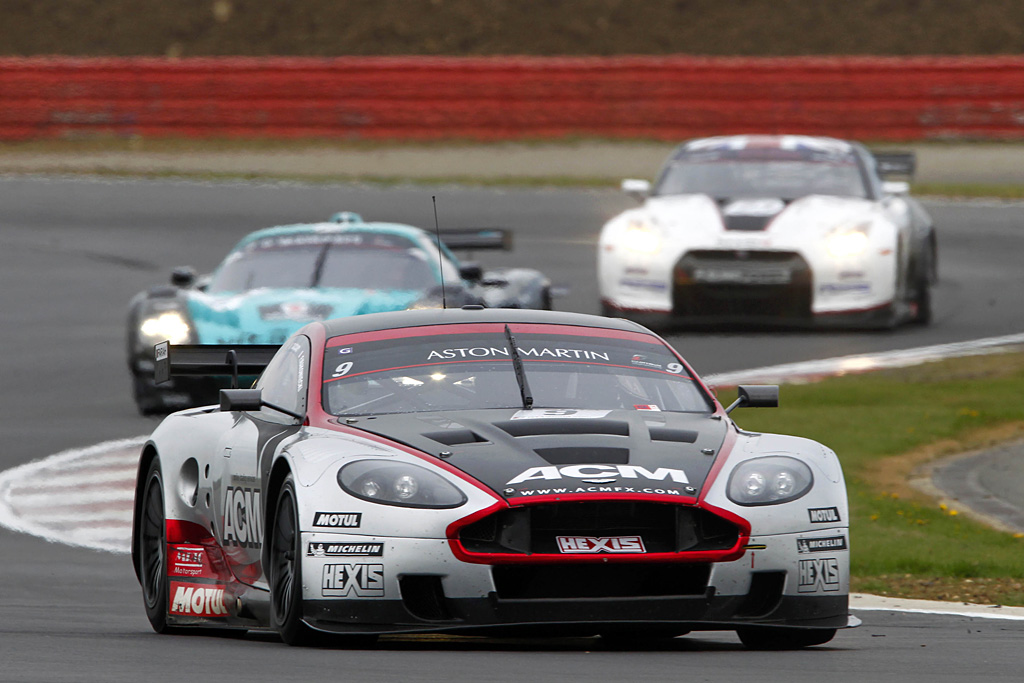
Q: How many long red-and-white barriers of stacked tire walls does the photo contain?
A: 1